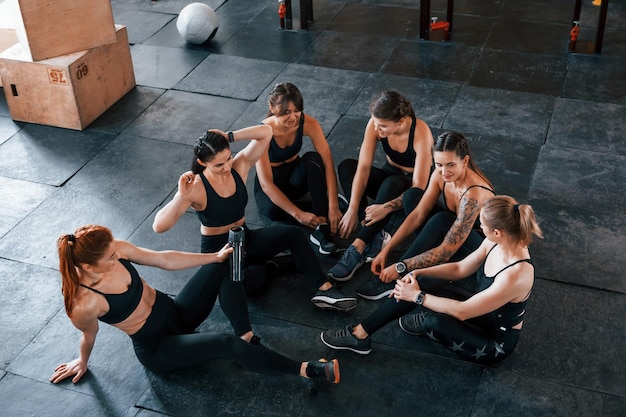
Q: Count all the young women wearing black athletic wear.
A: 6